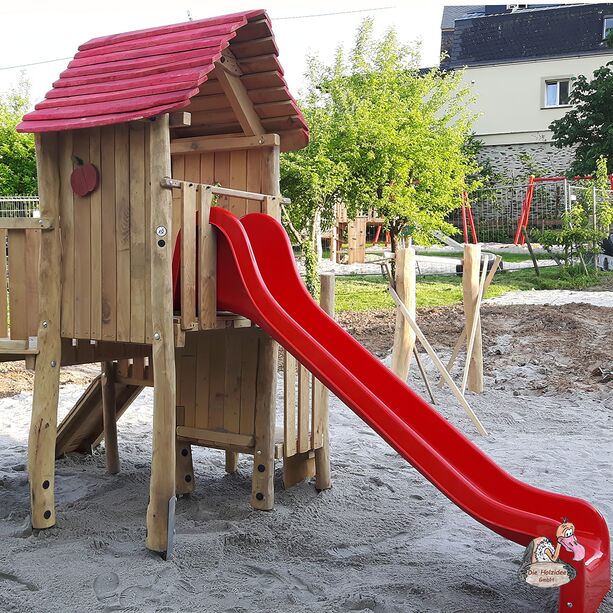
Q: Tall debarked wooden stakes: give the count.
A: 2